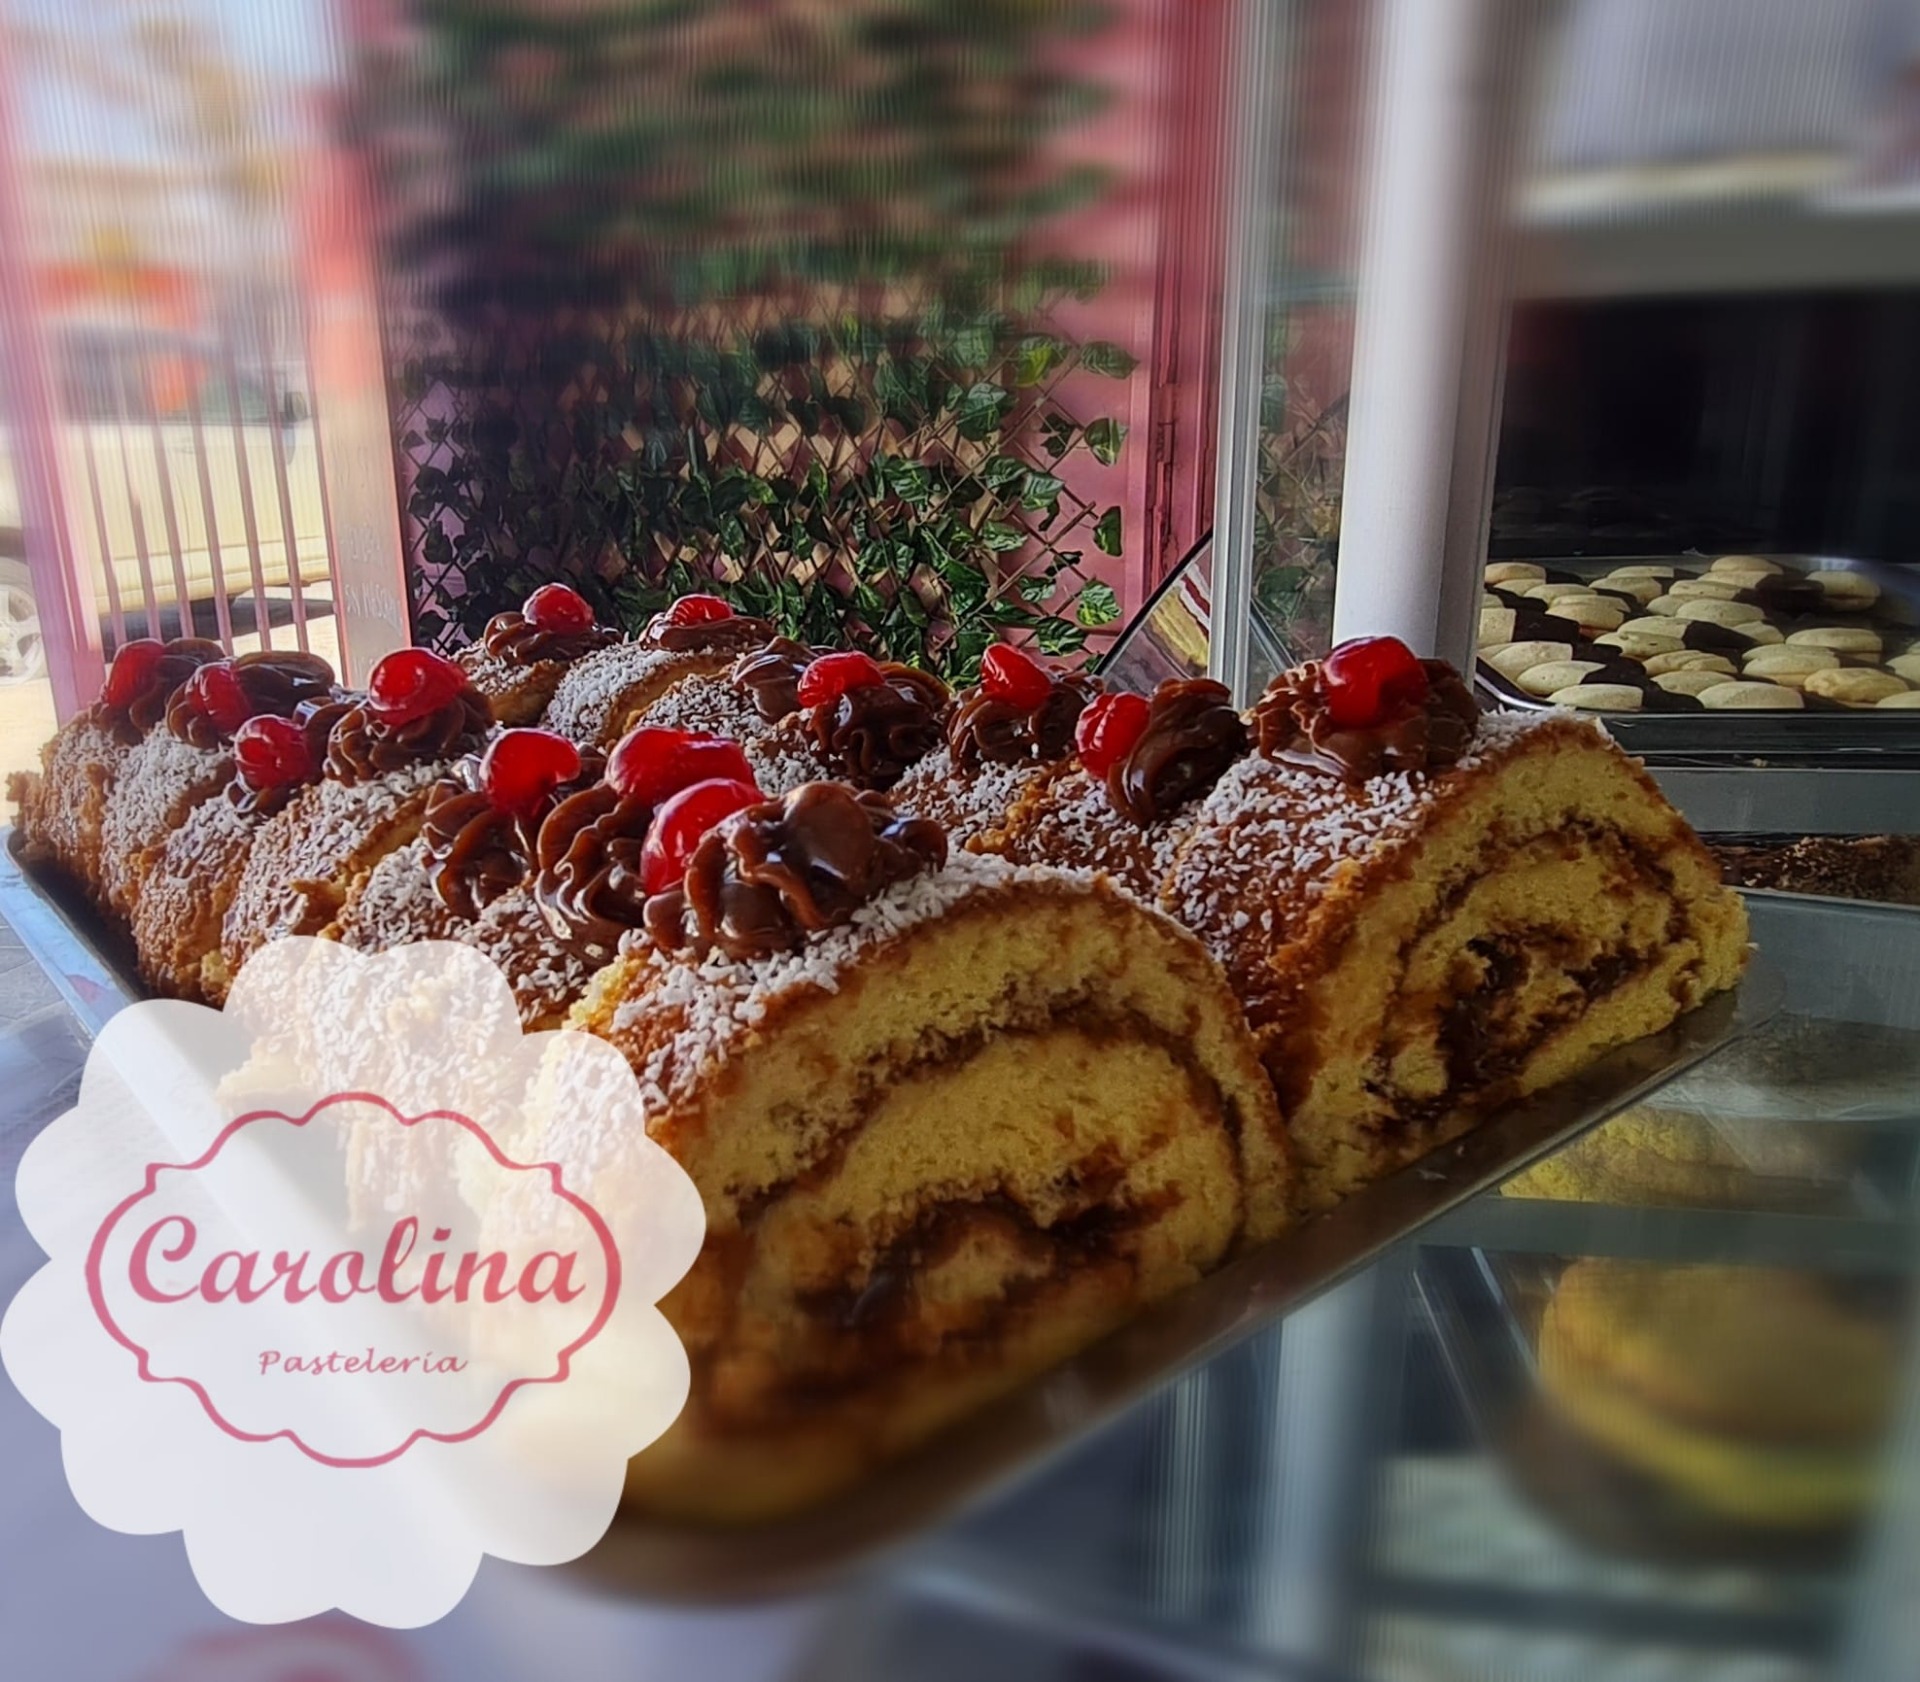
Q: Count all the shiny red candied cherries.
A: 13